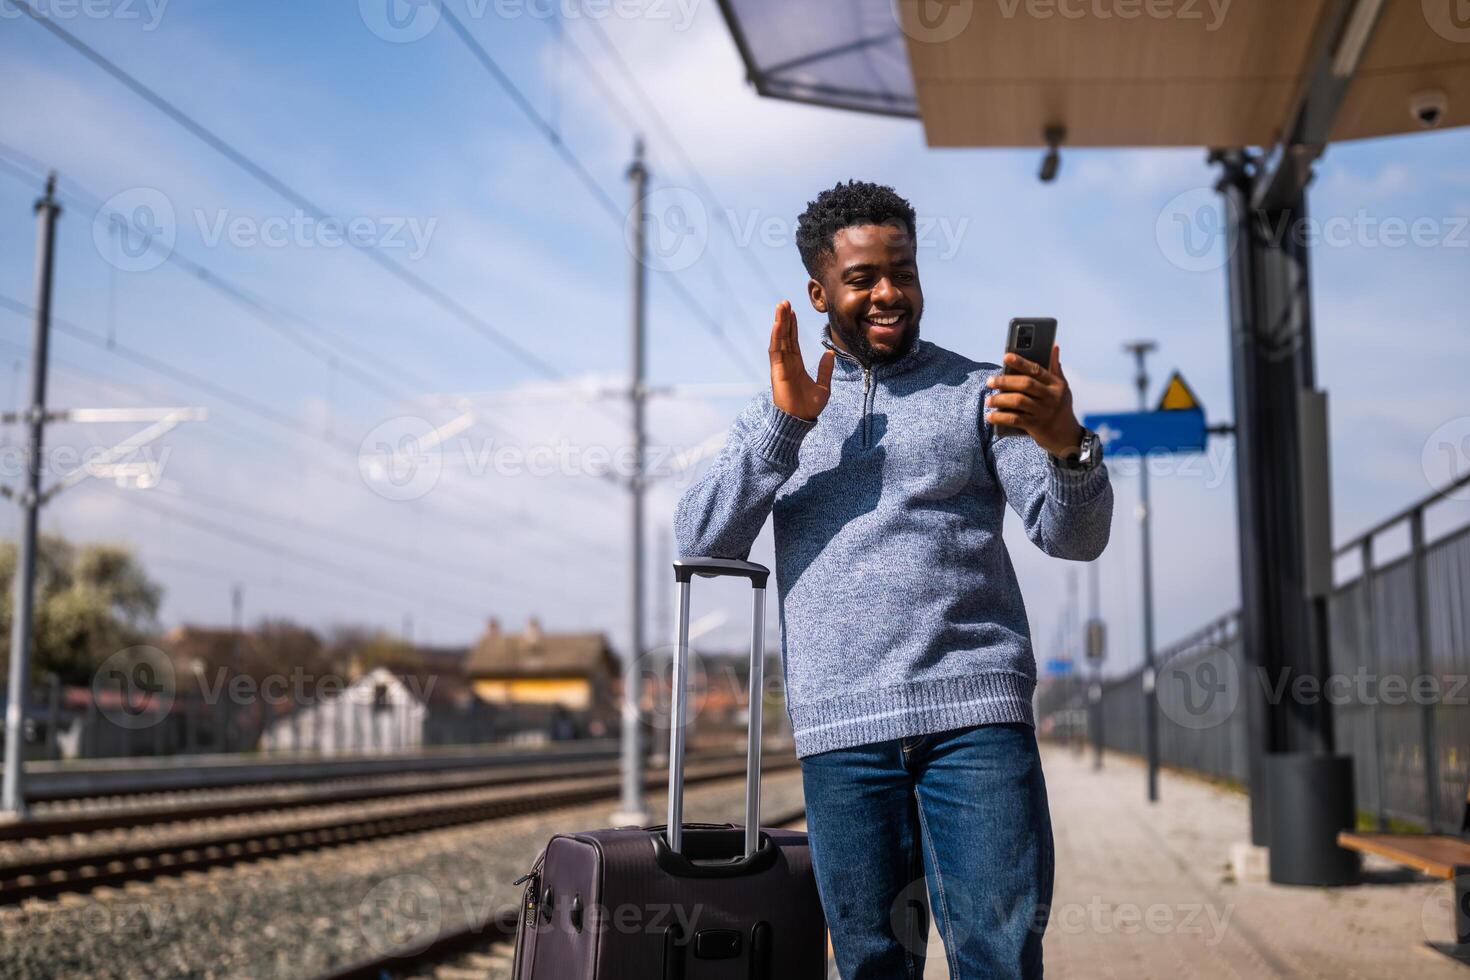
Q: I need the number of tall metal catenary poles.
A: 2